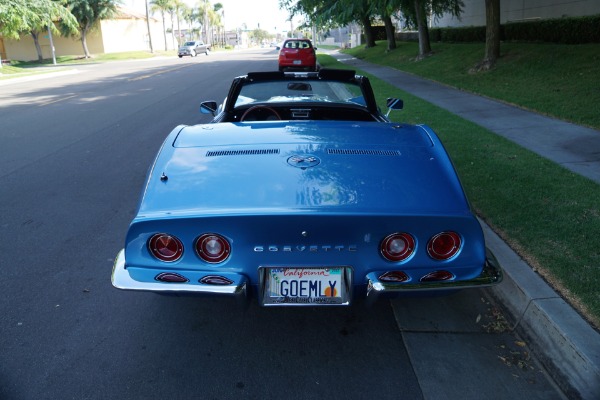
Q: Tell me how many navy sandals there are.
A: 0